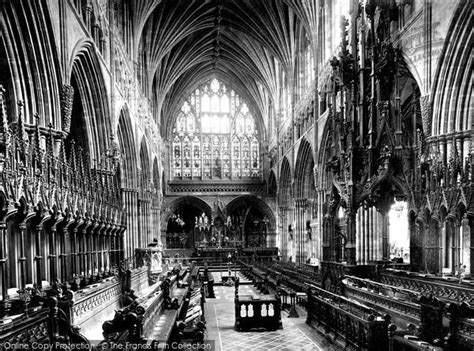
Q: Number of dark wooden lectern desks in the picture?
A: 1